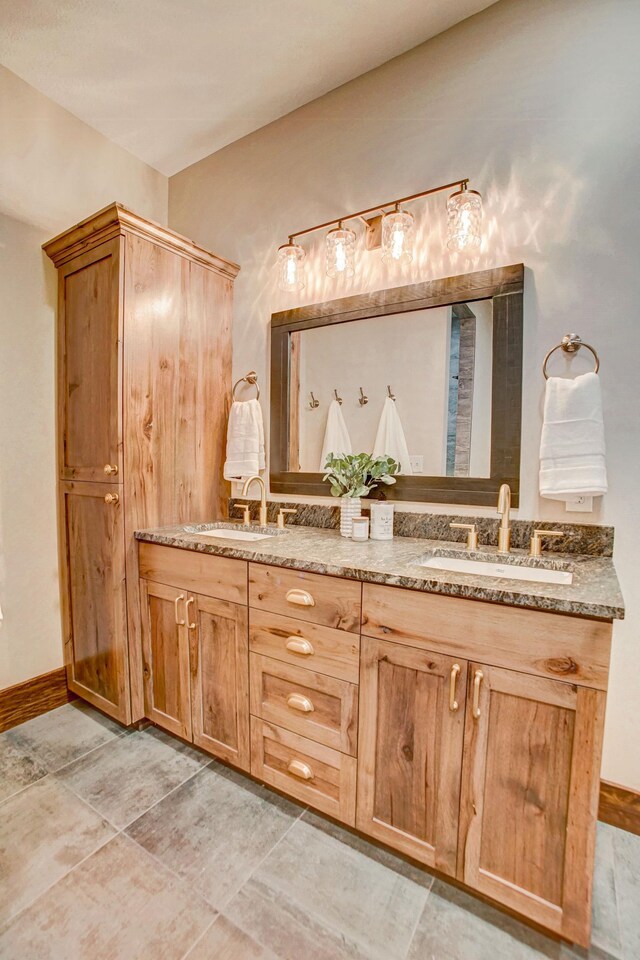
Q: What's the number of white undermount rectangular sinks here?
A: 2